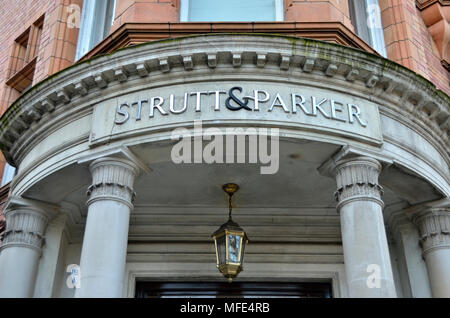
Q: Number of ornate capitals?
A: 4